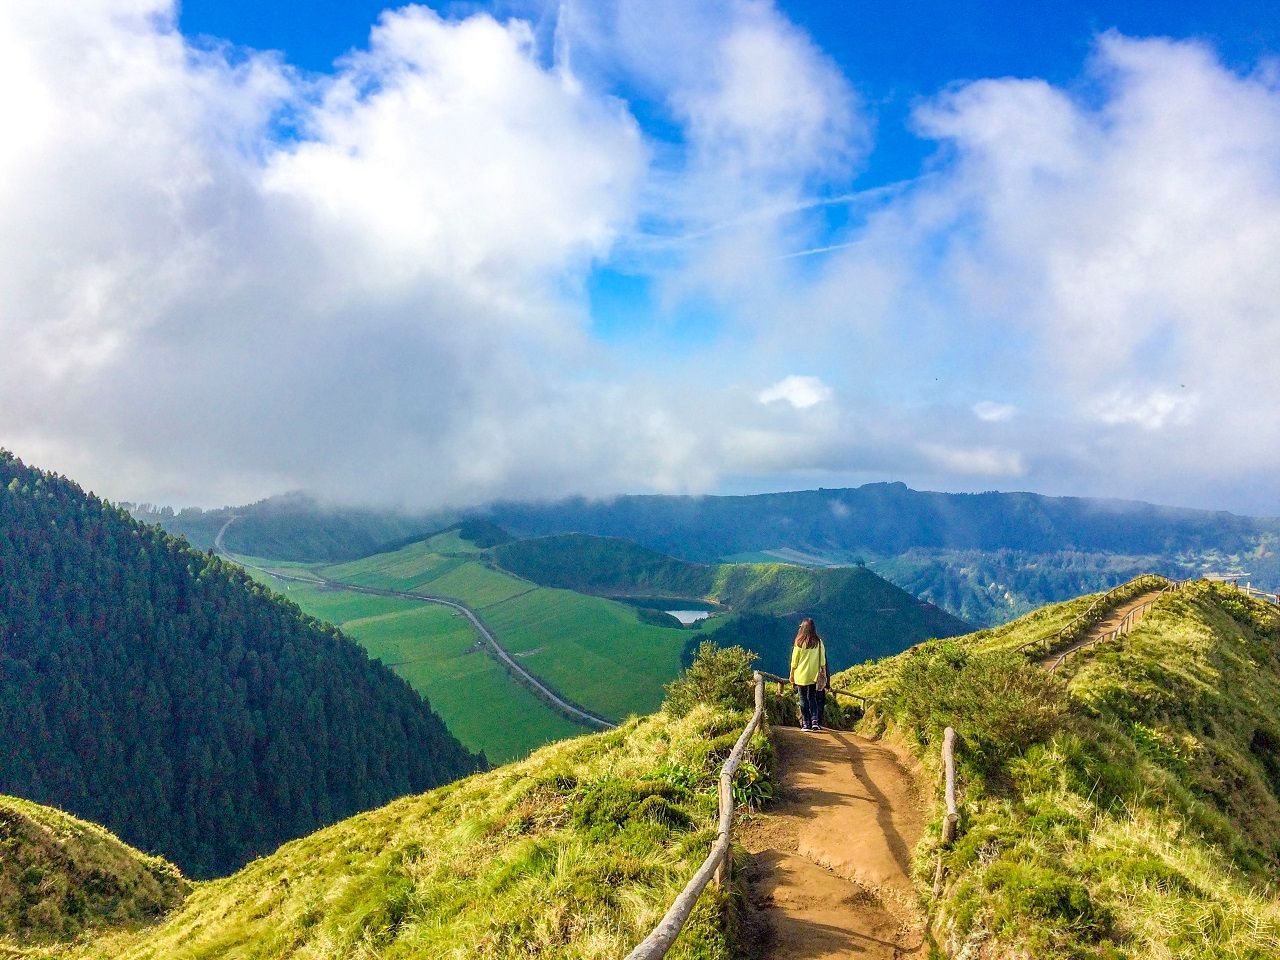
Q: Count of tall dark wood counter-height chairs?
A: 0